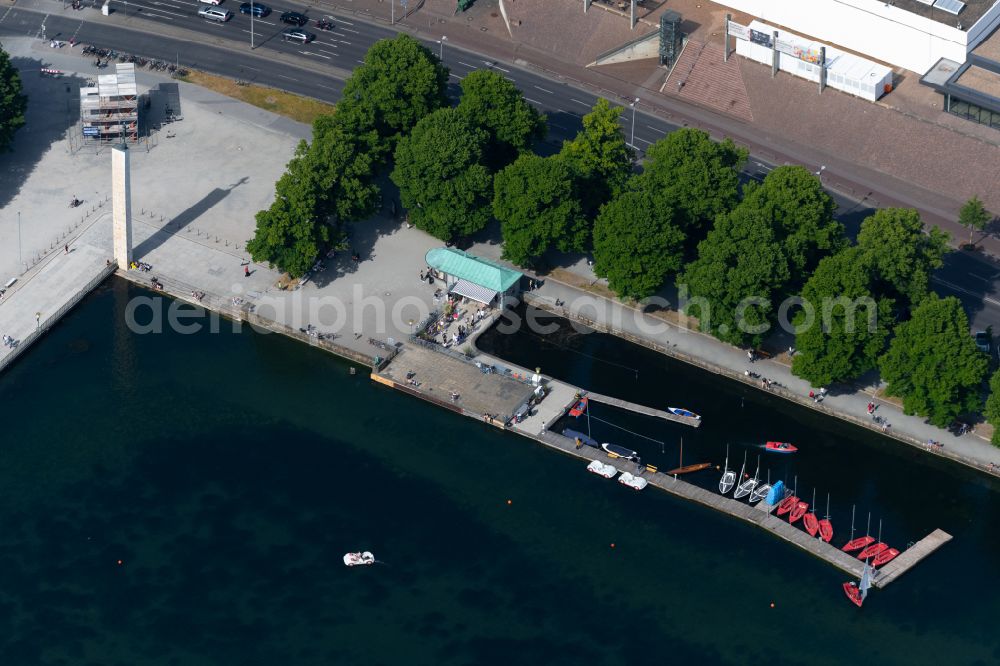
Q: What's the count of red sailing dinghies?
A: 8